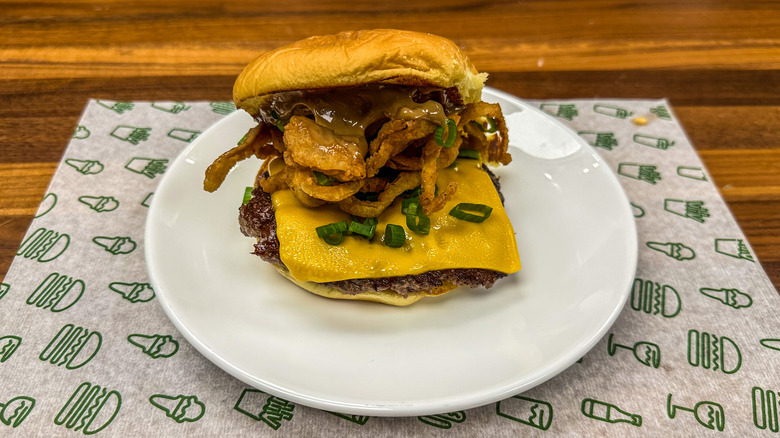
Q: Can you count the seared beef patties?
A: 1